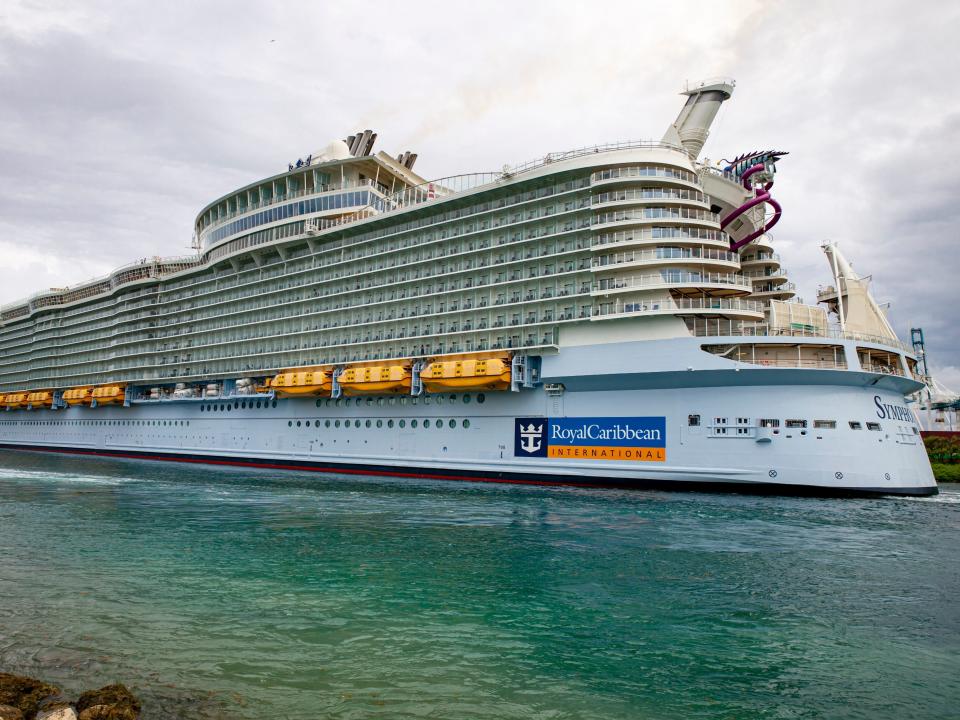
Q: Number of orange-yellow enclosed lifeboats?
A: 8